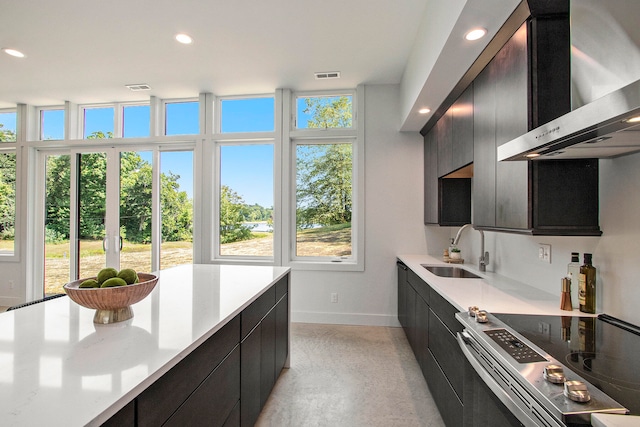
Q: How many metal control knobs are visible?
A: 4